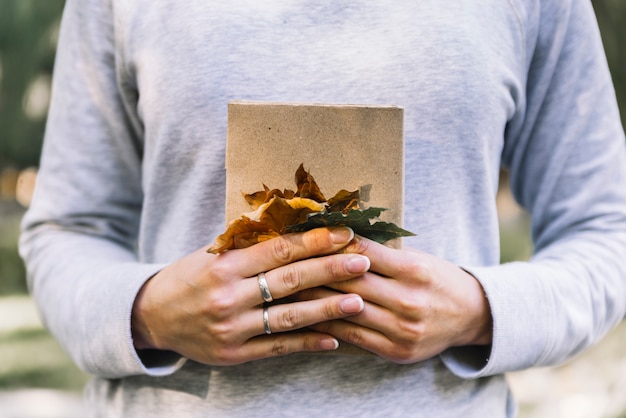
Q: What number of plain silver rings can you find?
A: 2